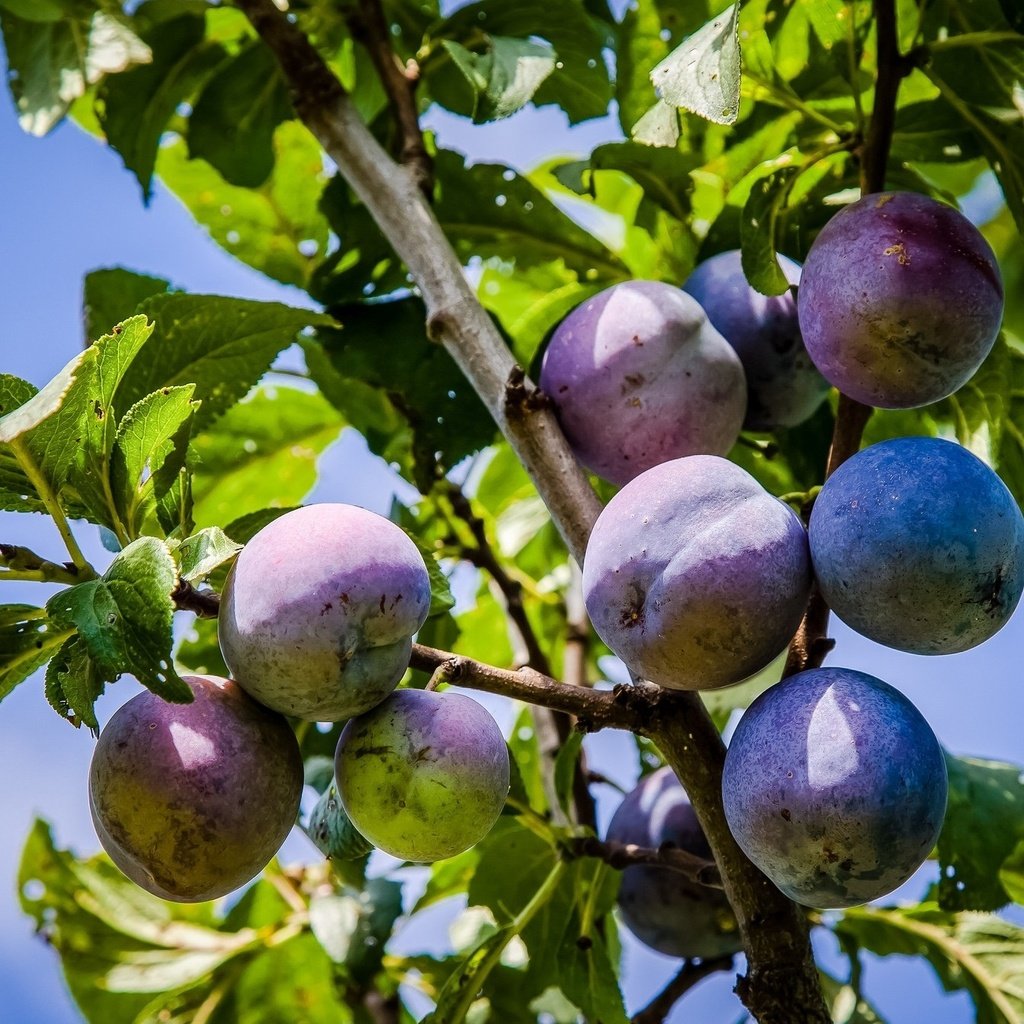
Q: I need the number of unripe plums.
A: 1